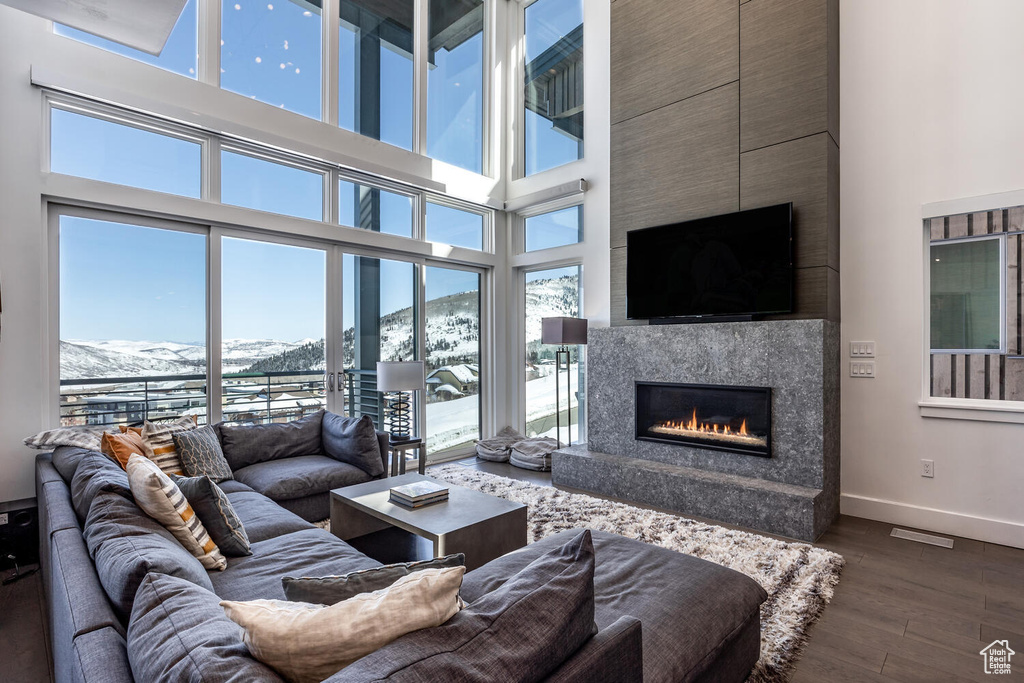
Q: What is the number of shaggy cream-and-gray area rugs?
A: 1